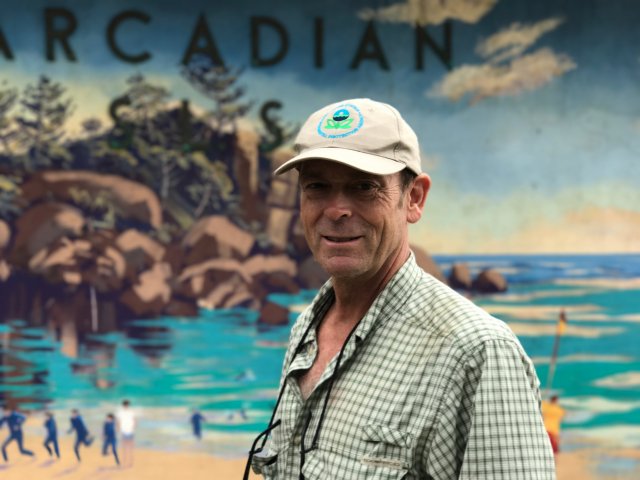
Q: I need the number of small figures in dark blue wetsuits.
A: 5